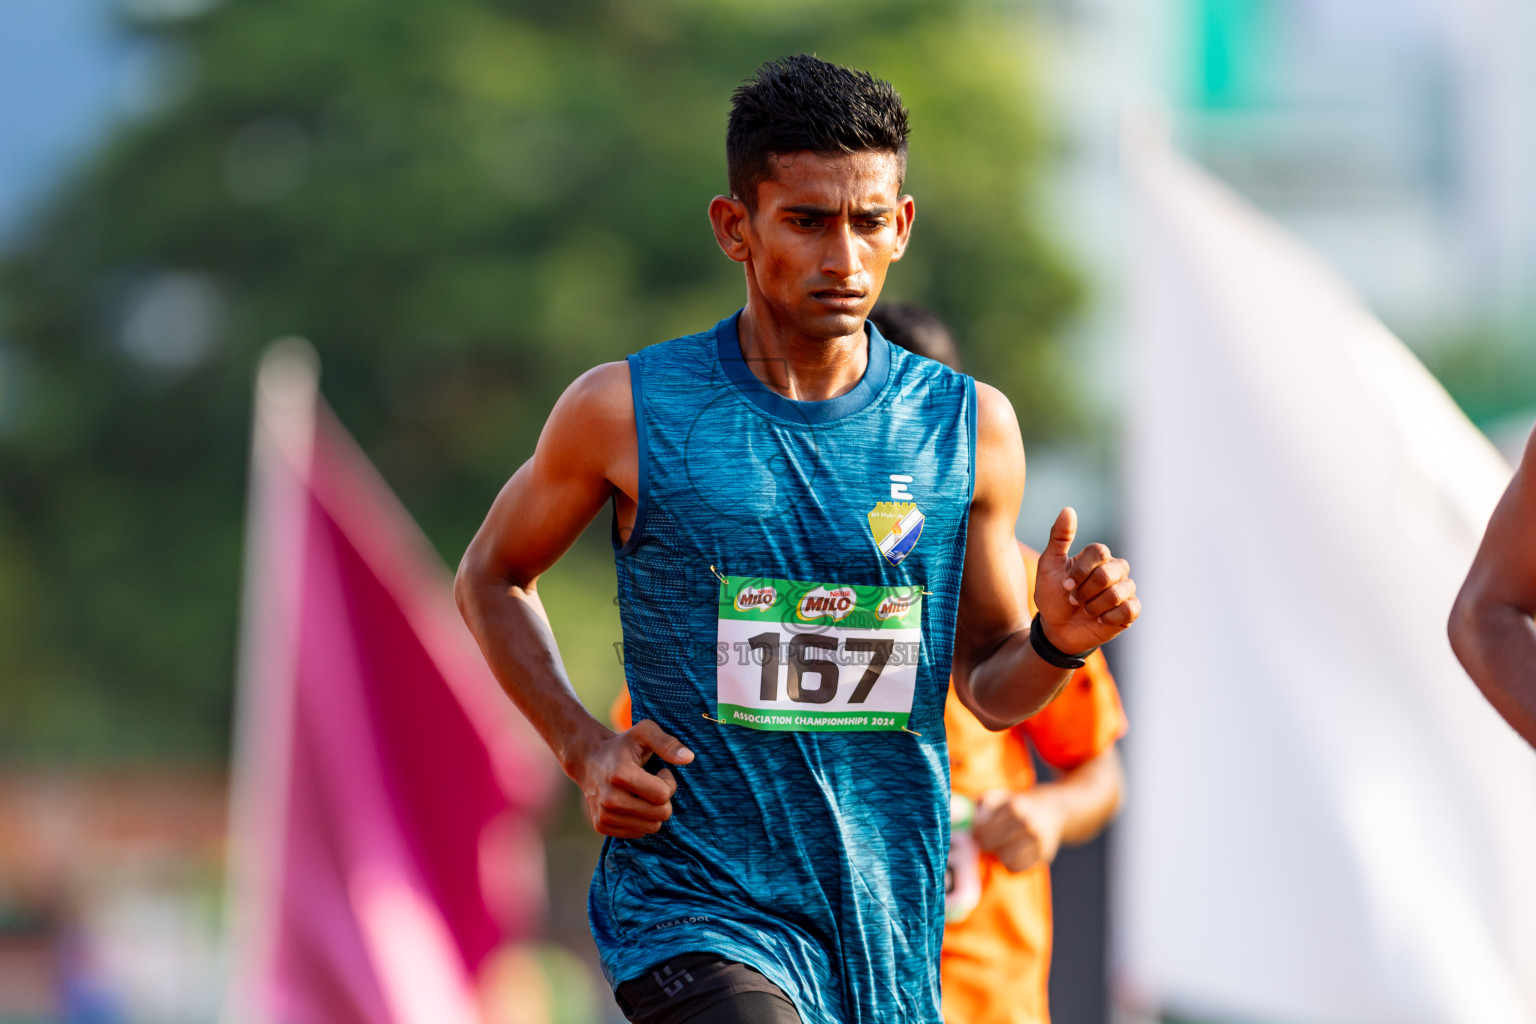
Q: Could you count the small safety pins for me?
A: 4